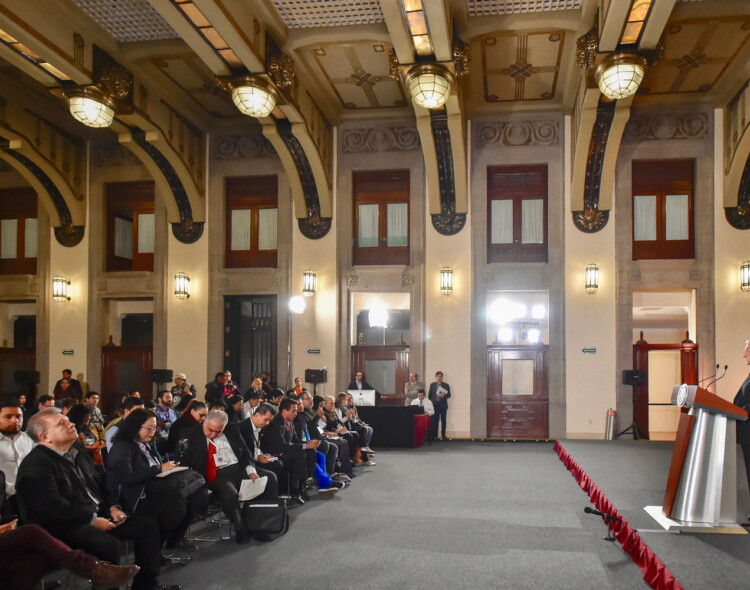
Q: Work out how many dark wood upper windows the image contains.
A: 6